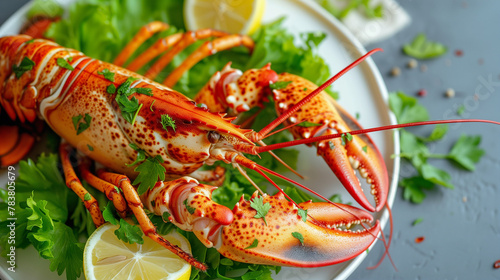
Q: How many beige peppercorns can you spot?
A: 3